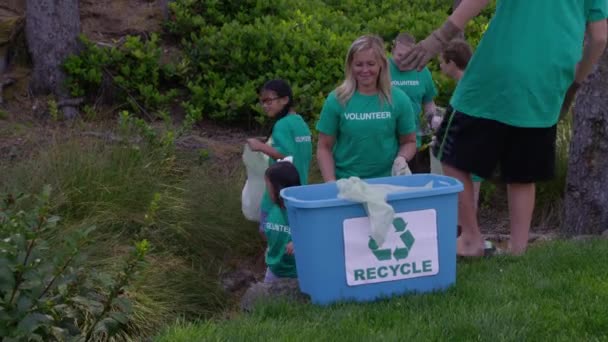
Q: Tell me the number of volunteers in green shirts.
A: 6